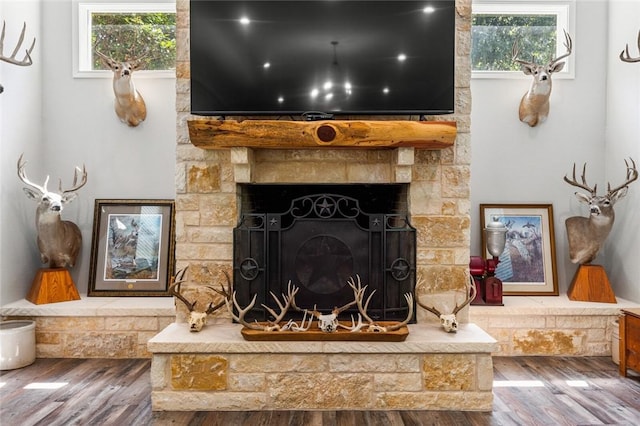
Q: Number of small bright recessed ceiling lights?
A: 6